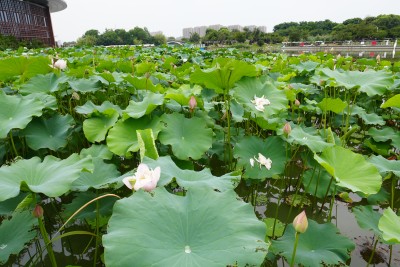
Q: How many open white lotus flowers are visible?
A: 4